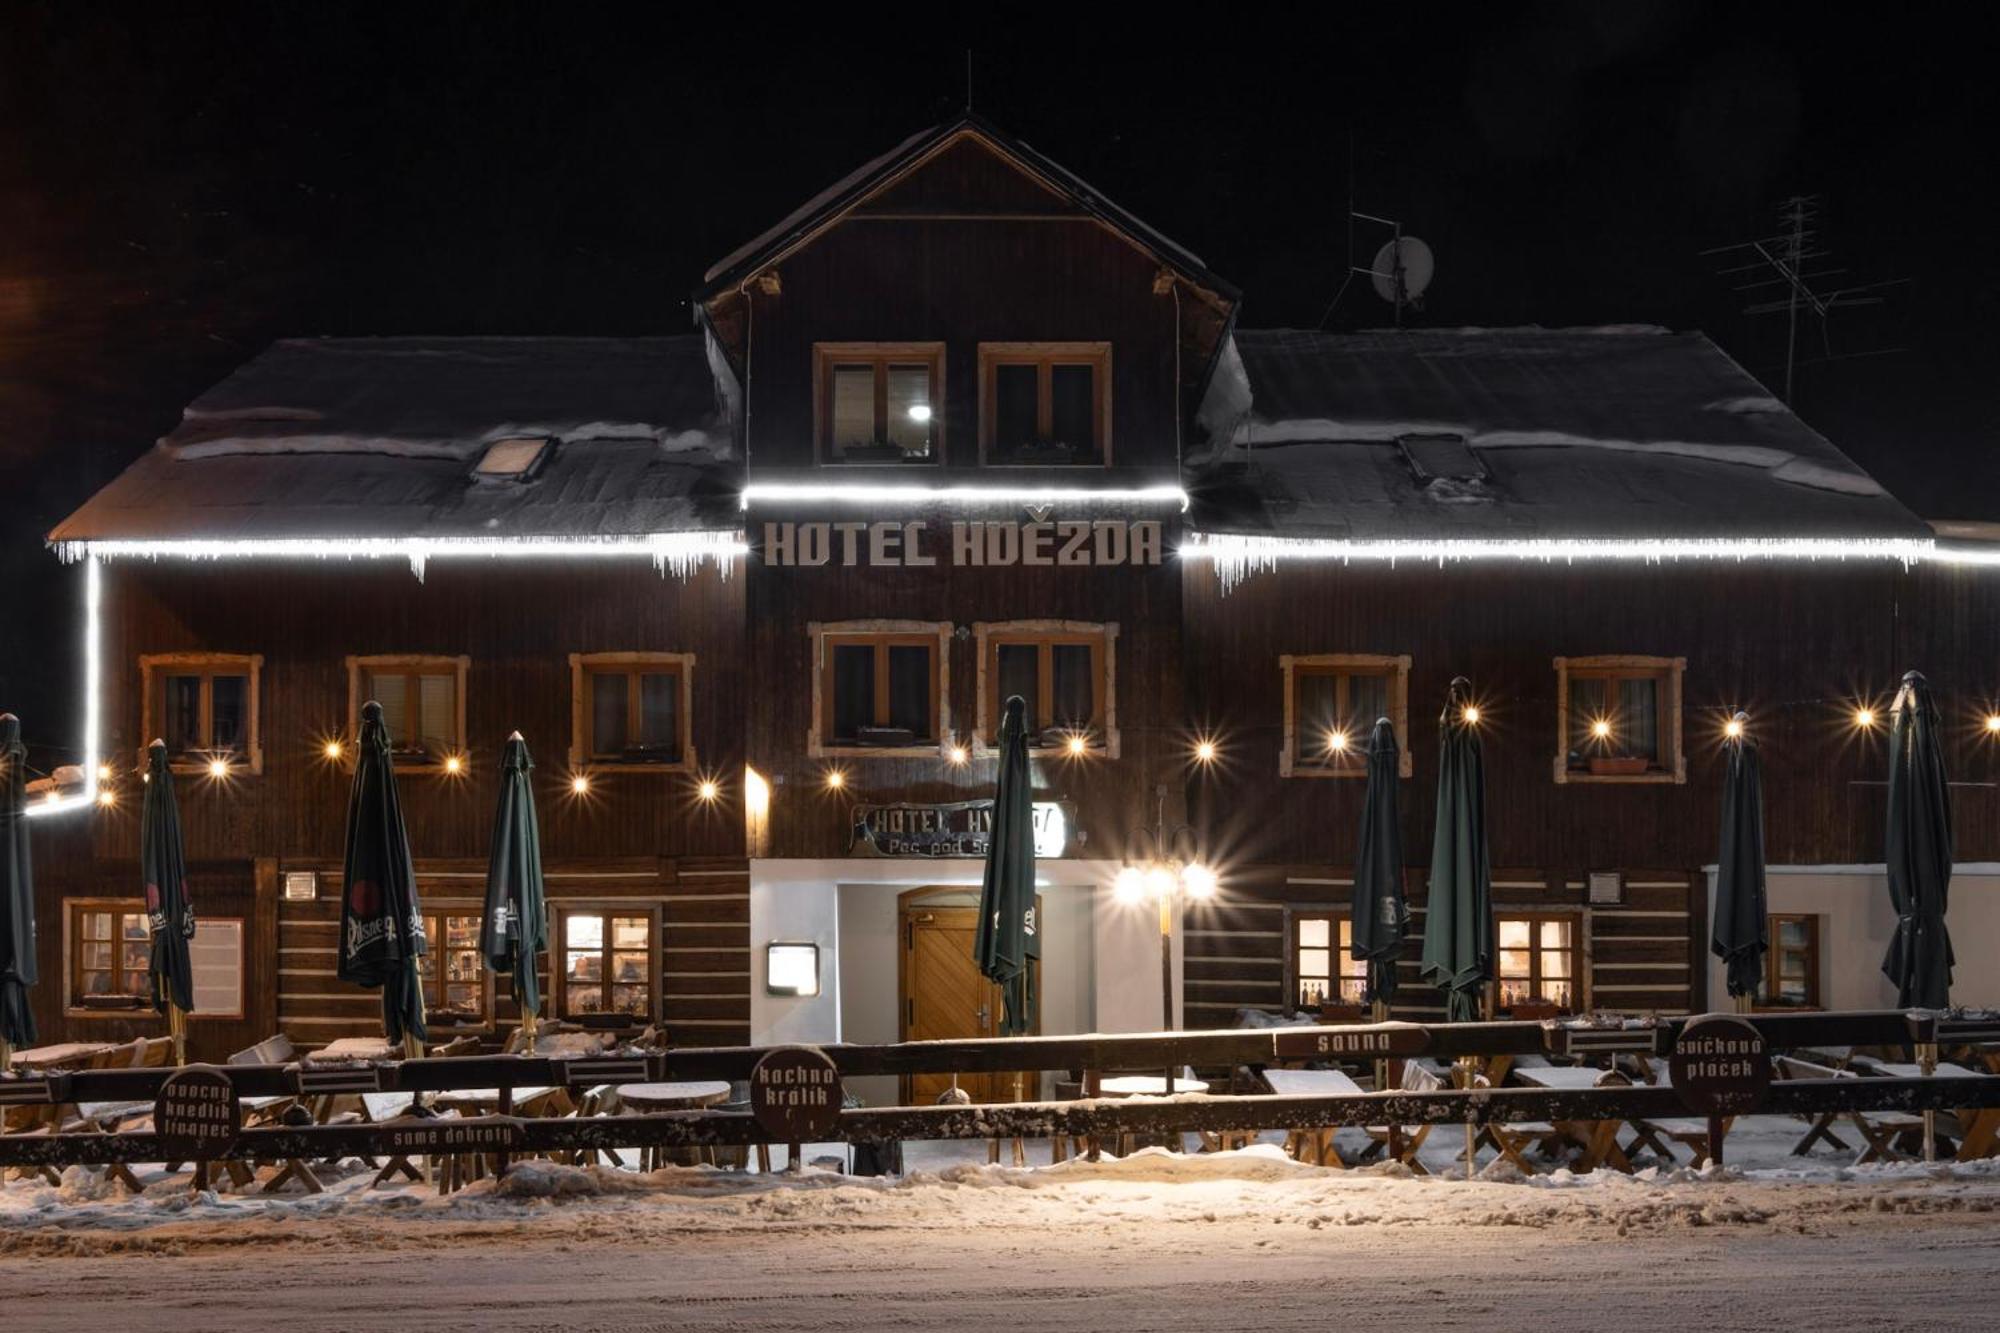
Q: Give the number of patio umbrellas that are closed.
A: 9